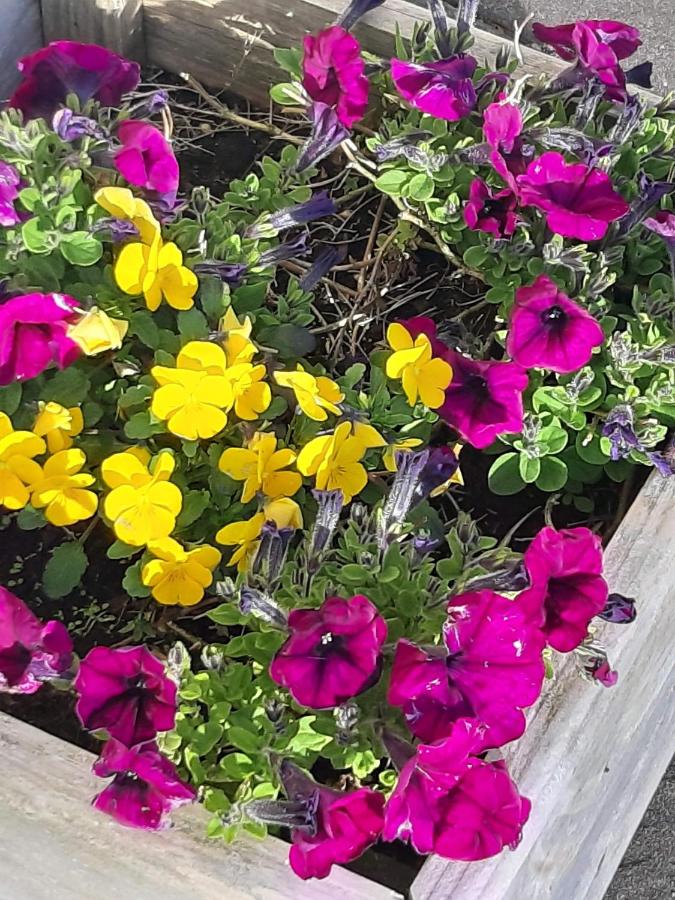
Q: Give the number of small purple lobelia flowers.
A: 0